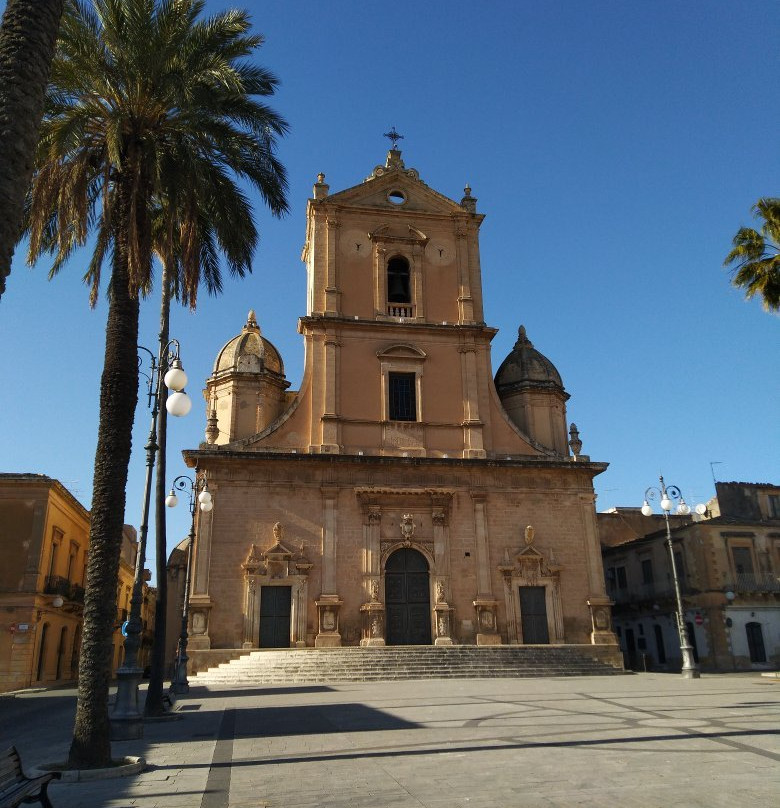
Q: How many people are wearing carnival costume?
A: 0